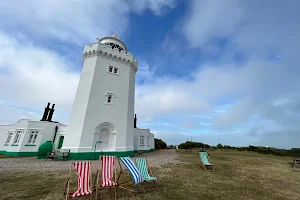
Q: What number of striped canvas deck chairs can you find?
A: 5